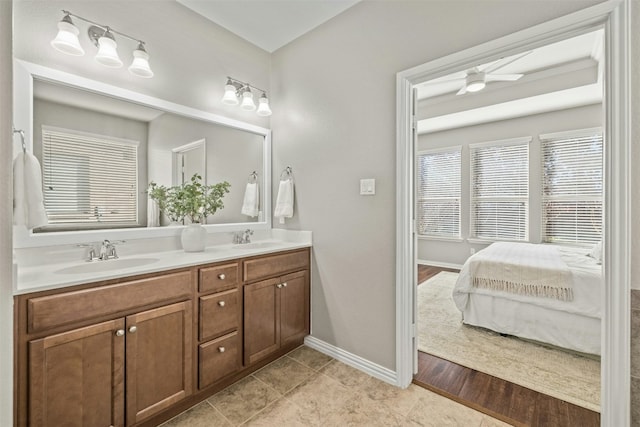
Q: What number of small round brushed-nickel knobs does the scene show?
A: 7